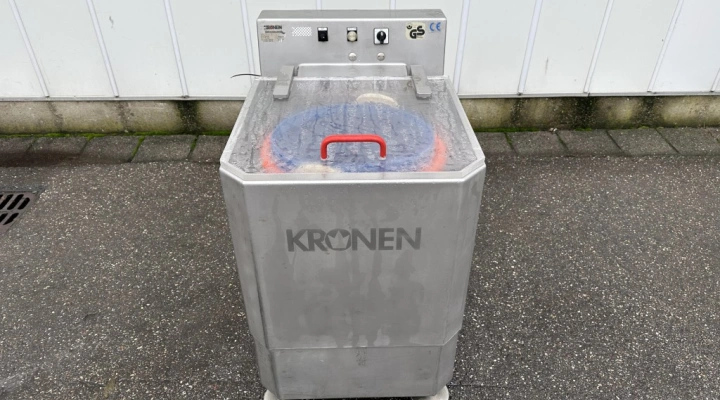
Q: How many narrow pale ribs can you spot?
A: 11